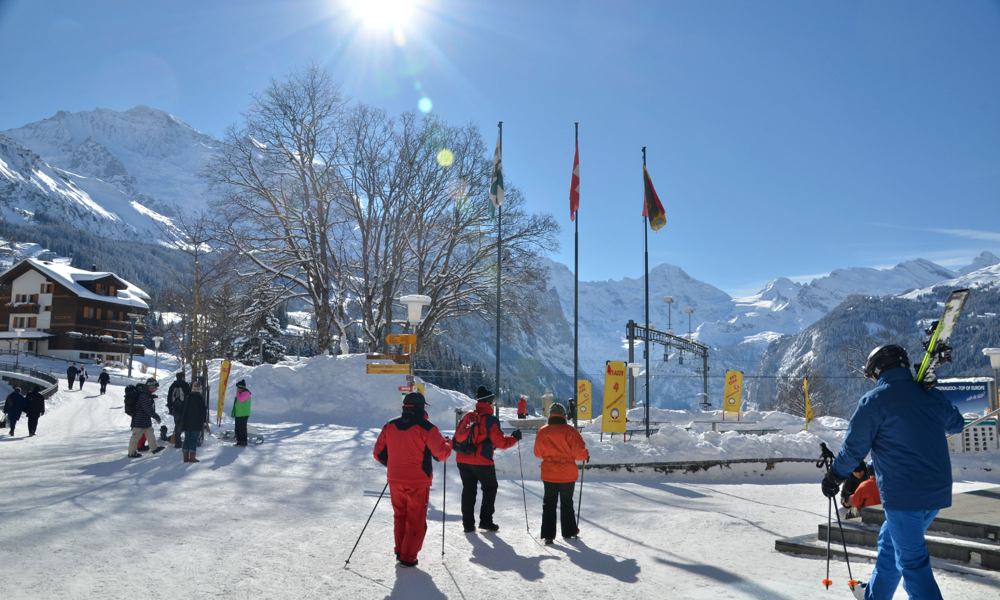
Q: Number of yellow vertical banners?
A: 5